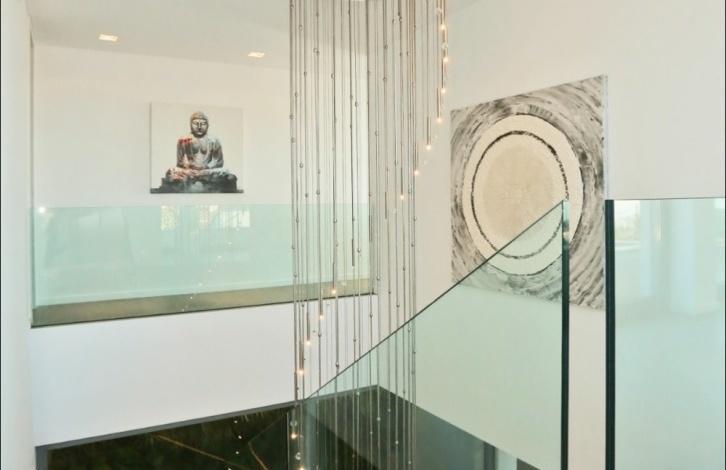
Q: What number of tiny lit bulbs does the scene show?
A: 13